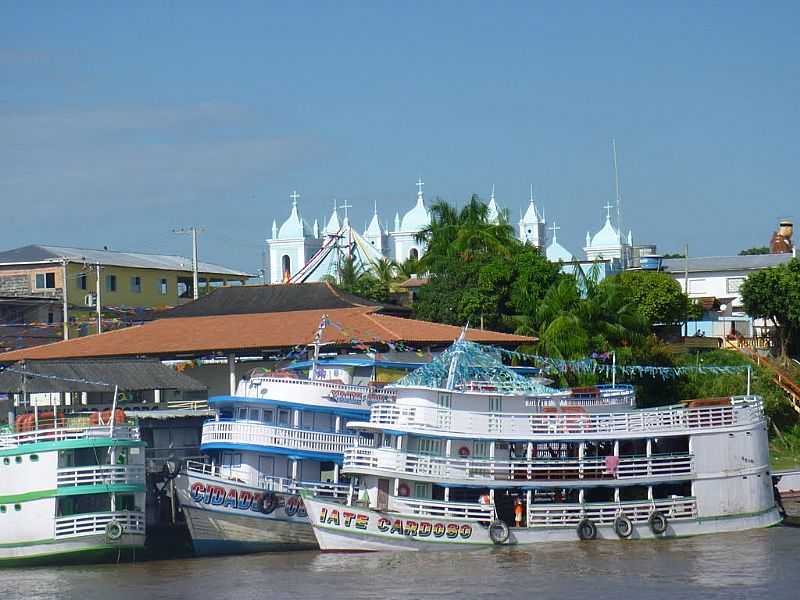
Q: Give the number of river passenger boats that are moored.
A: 3